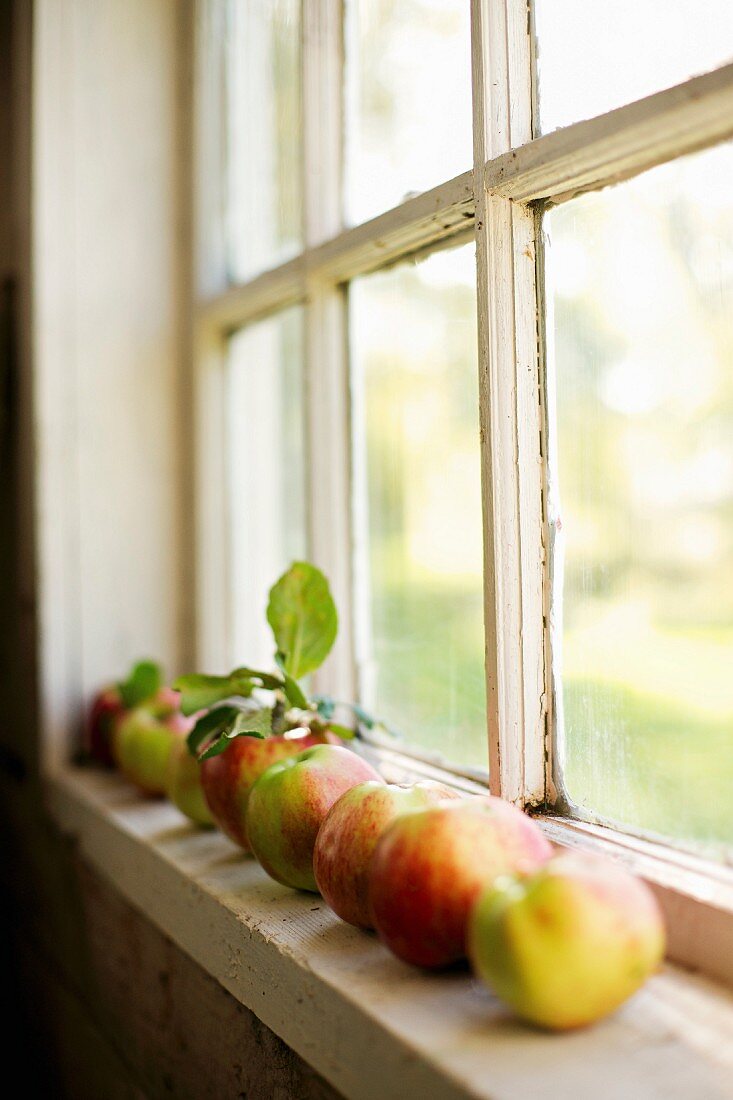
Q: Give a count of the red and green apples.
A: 8